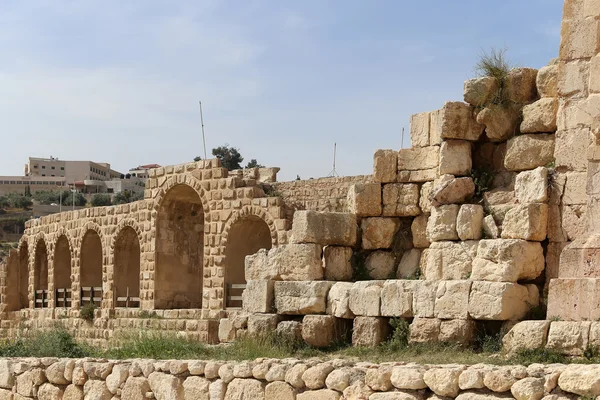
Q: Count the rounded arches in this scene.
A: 7